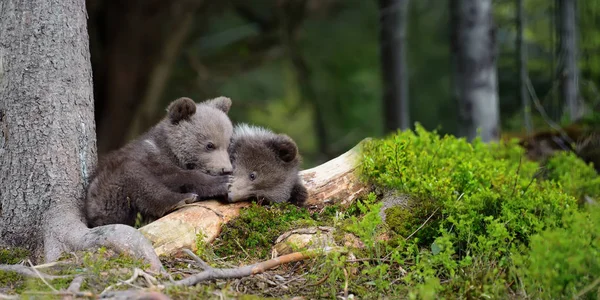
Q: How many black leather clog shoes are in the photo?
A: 0